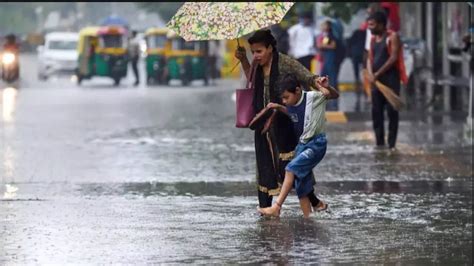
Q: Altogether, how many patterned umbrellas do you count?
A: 1